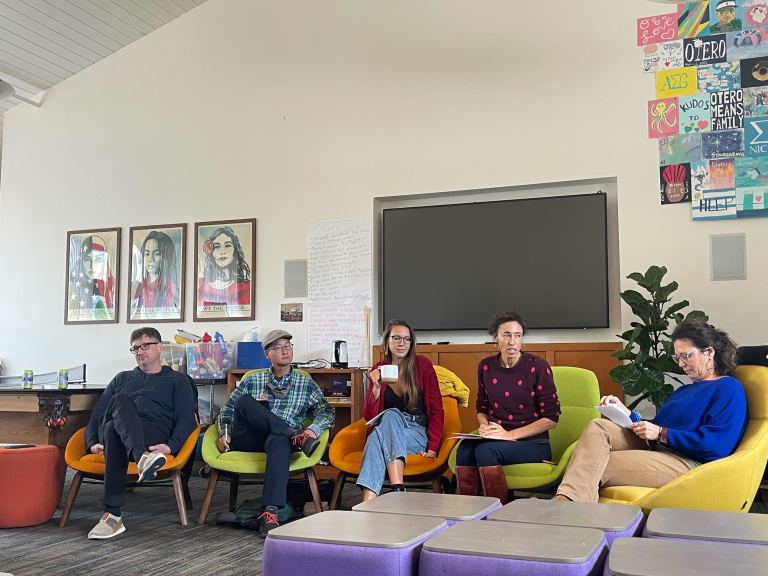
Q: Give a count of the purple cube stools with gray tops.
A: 6